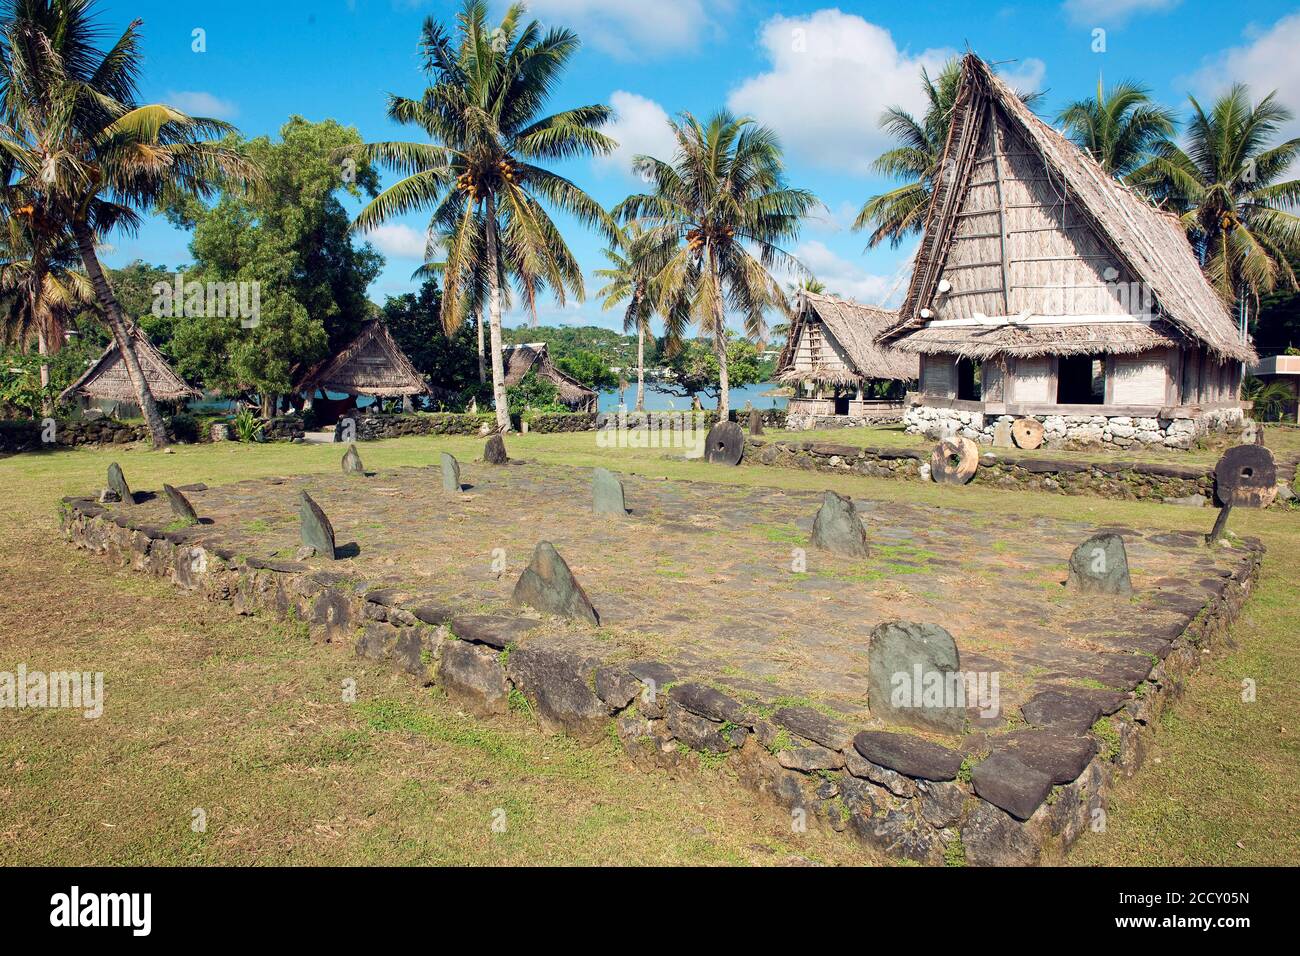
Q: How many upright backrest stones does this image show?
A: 12